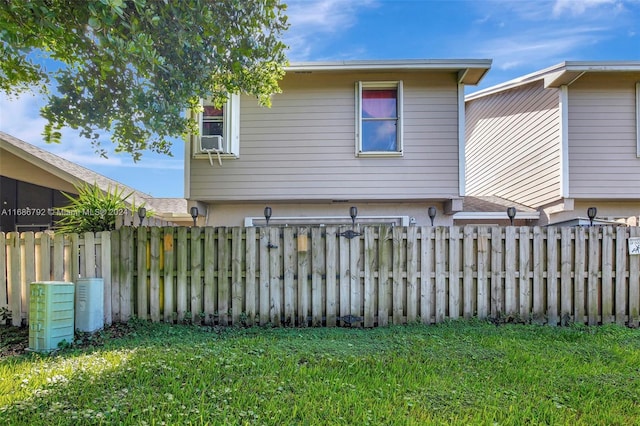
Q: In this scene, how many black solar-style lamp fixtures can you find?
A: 7